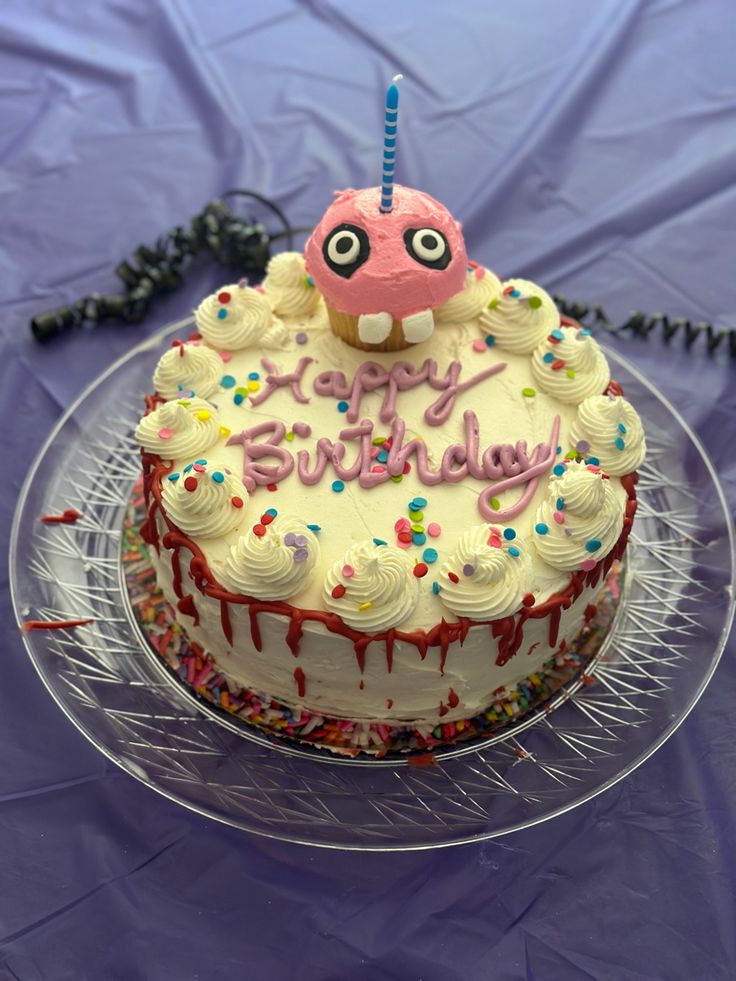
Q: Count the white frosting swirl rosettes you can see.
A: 13